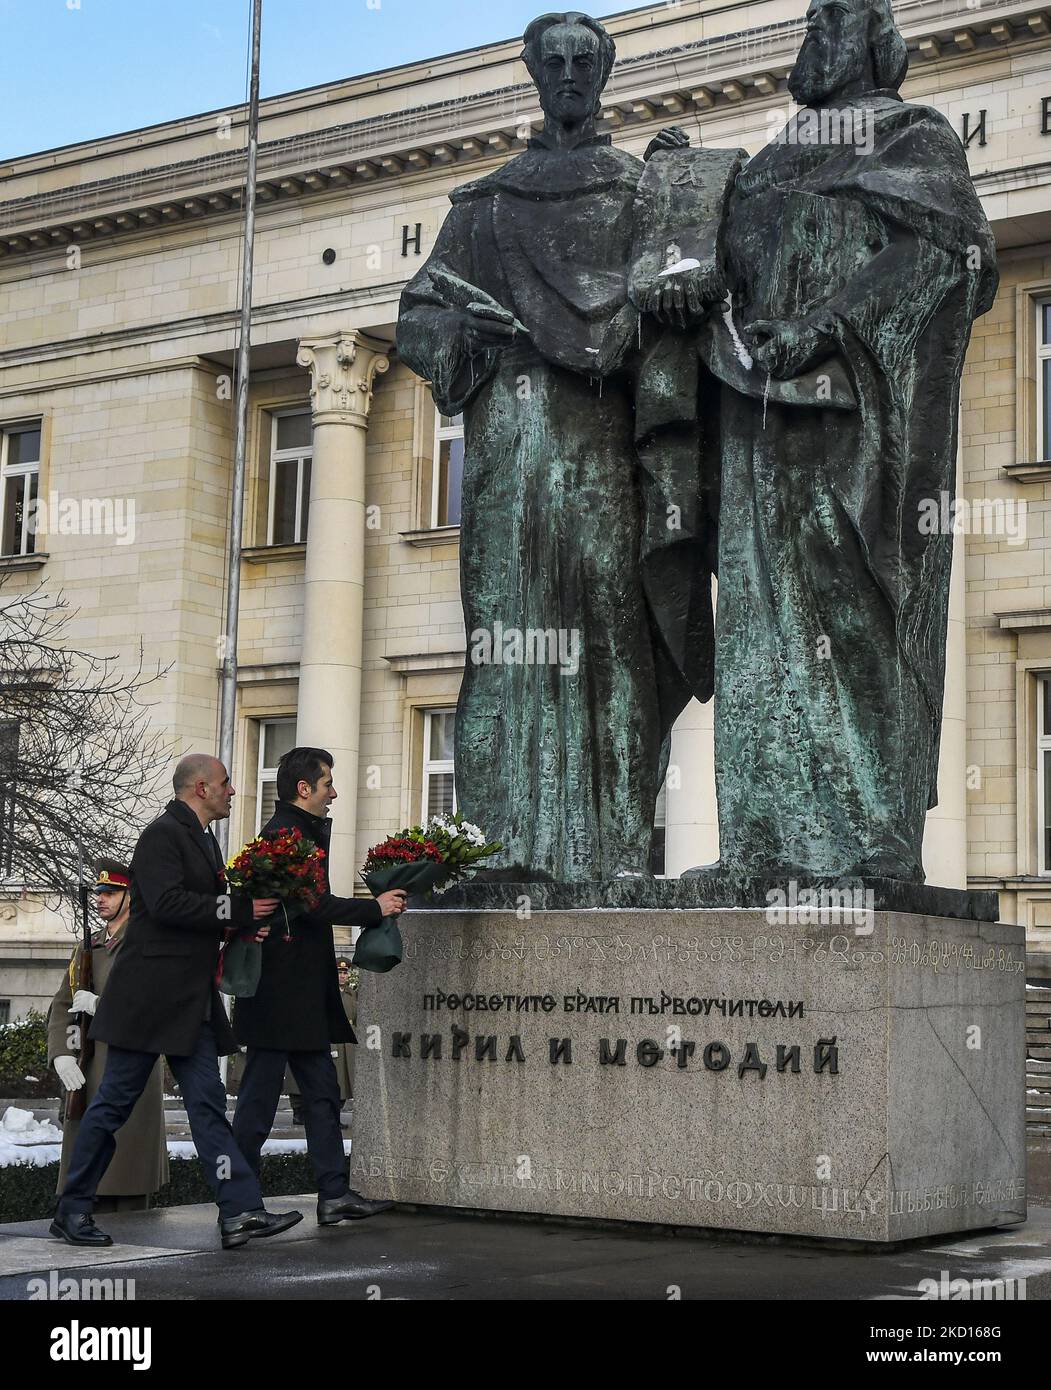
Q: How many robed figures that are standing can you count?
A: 2